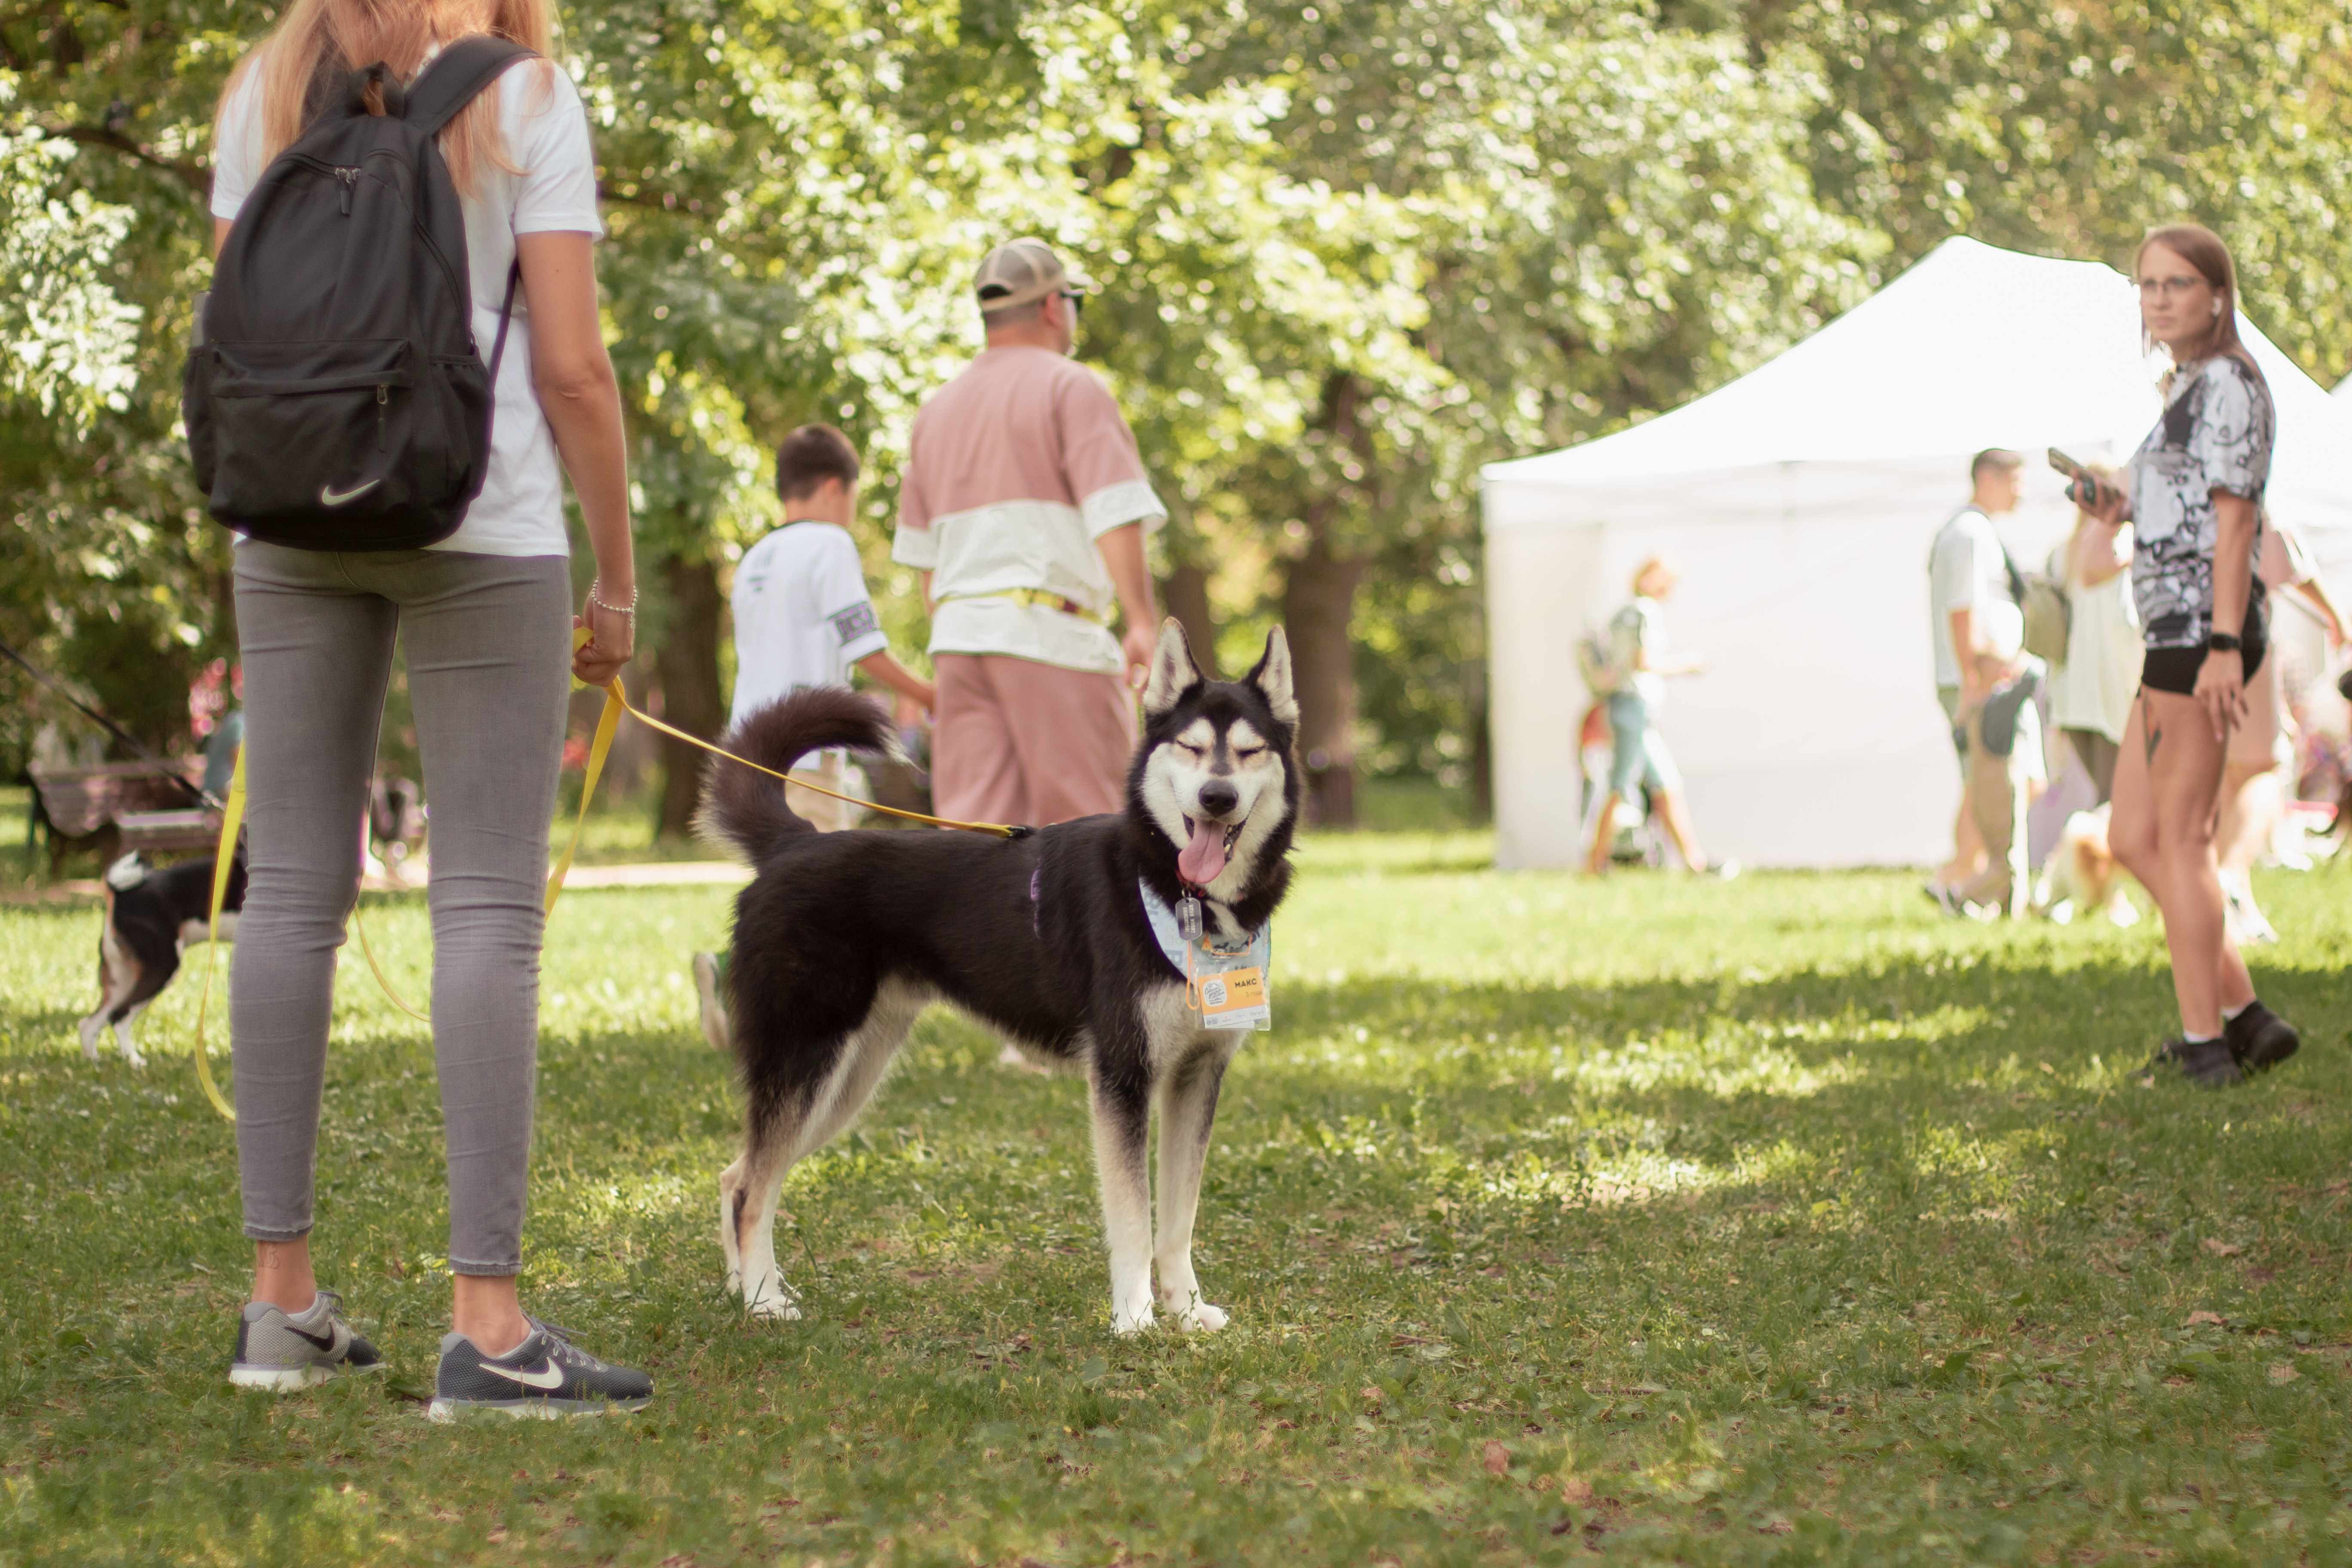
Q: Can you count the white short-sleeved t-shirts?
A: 3